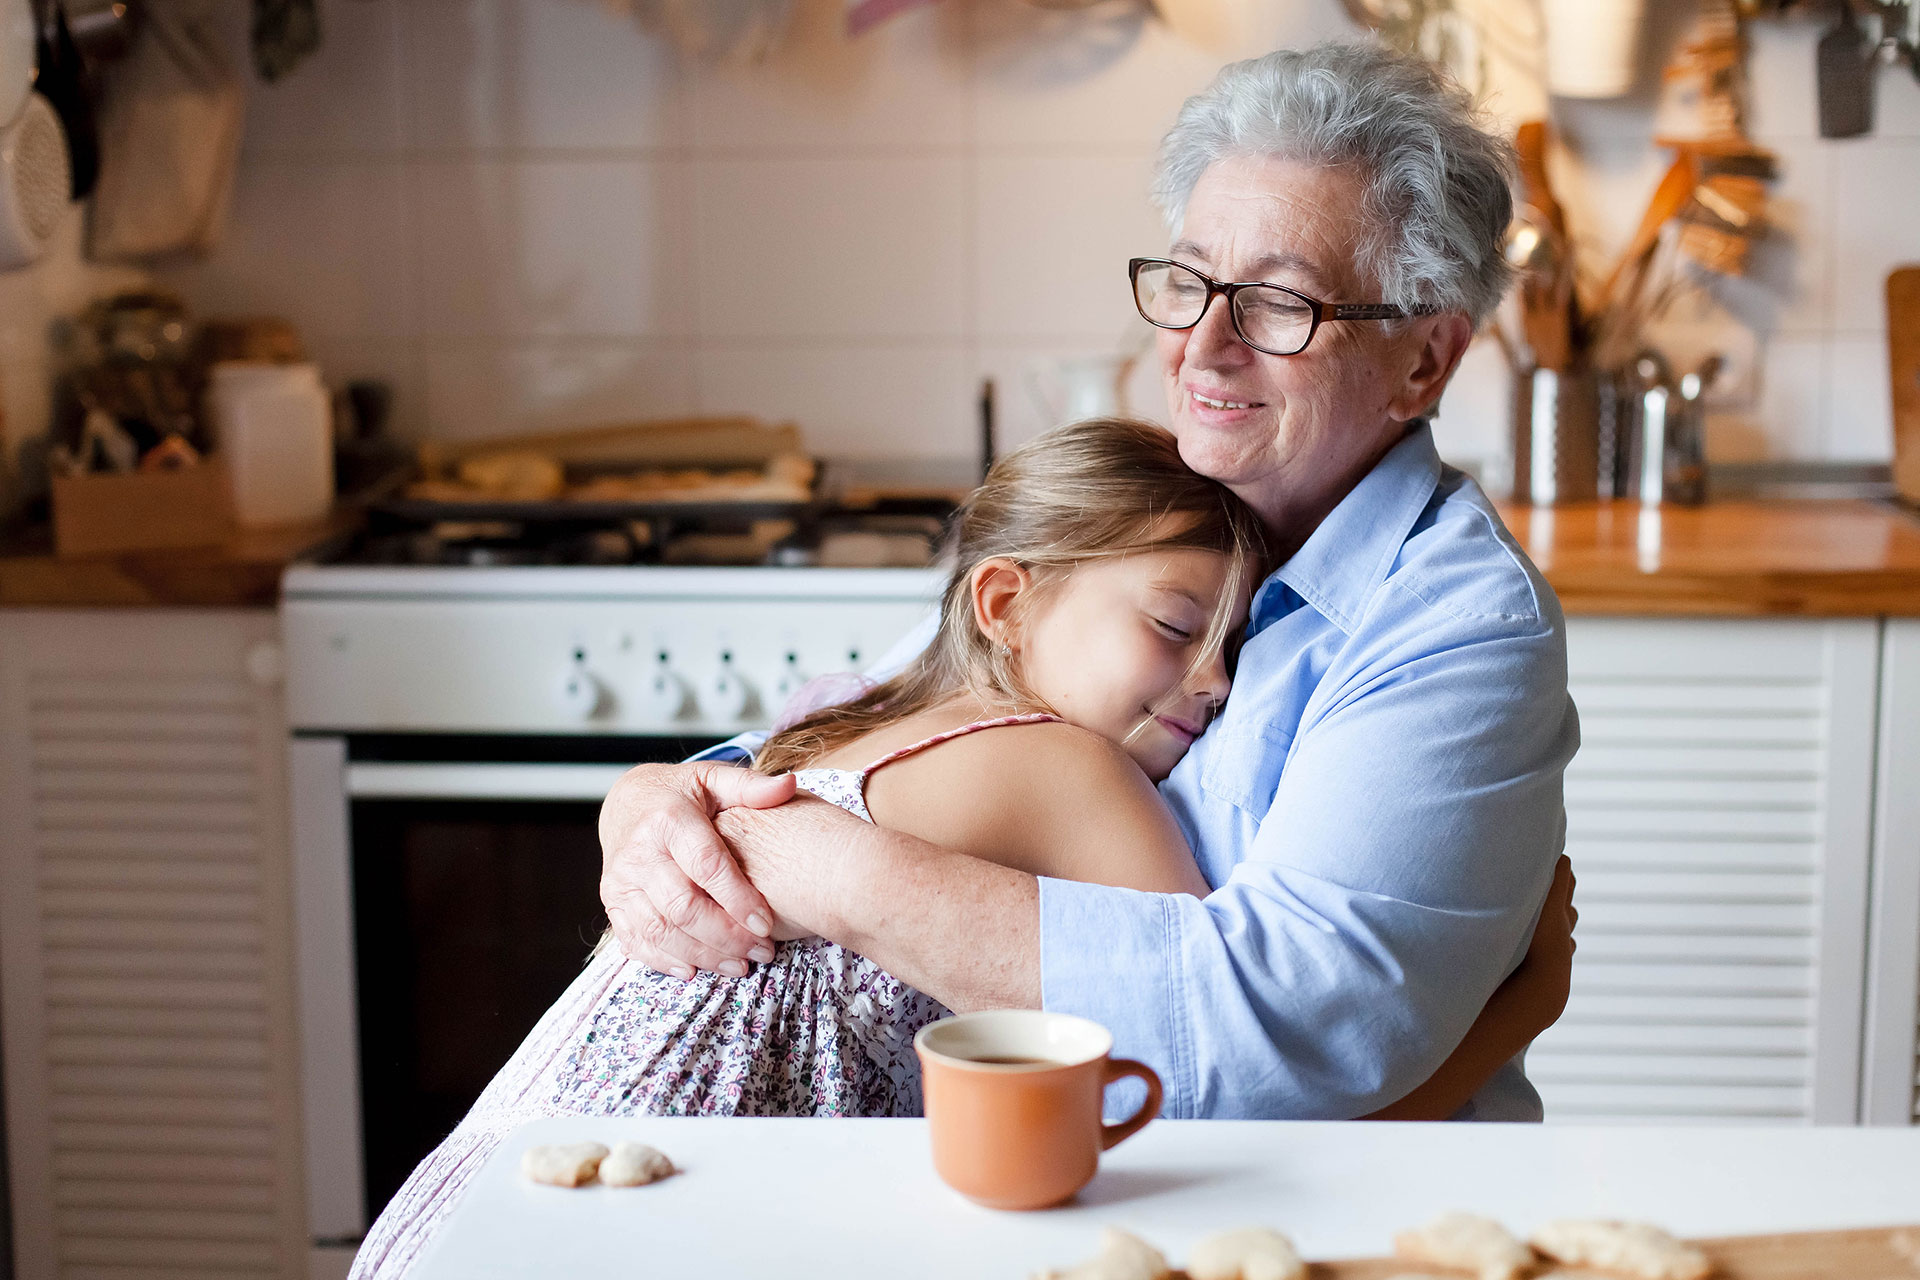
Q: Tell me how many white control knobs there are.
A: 4